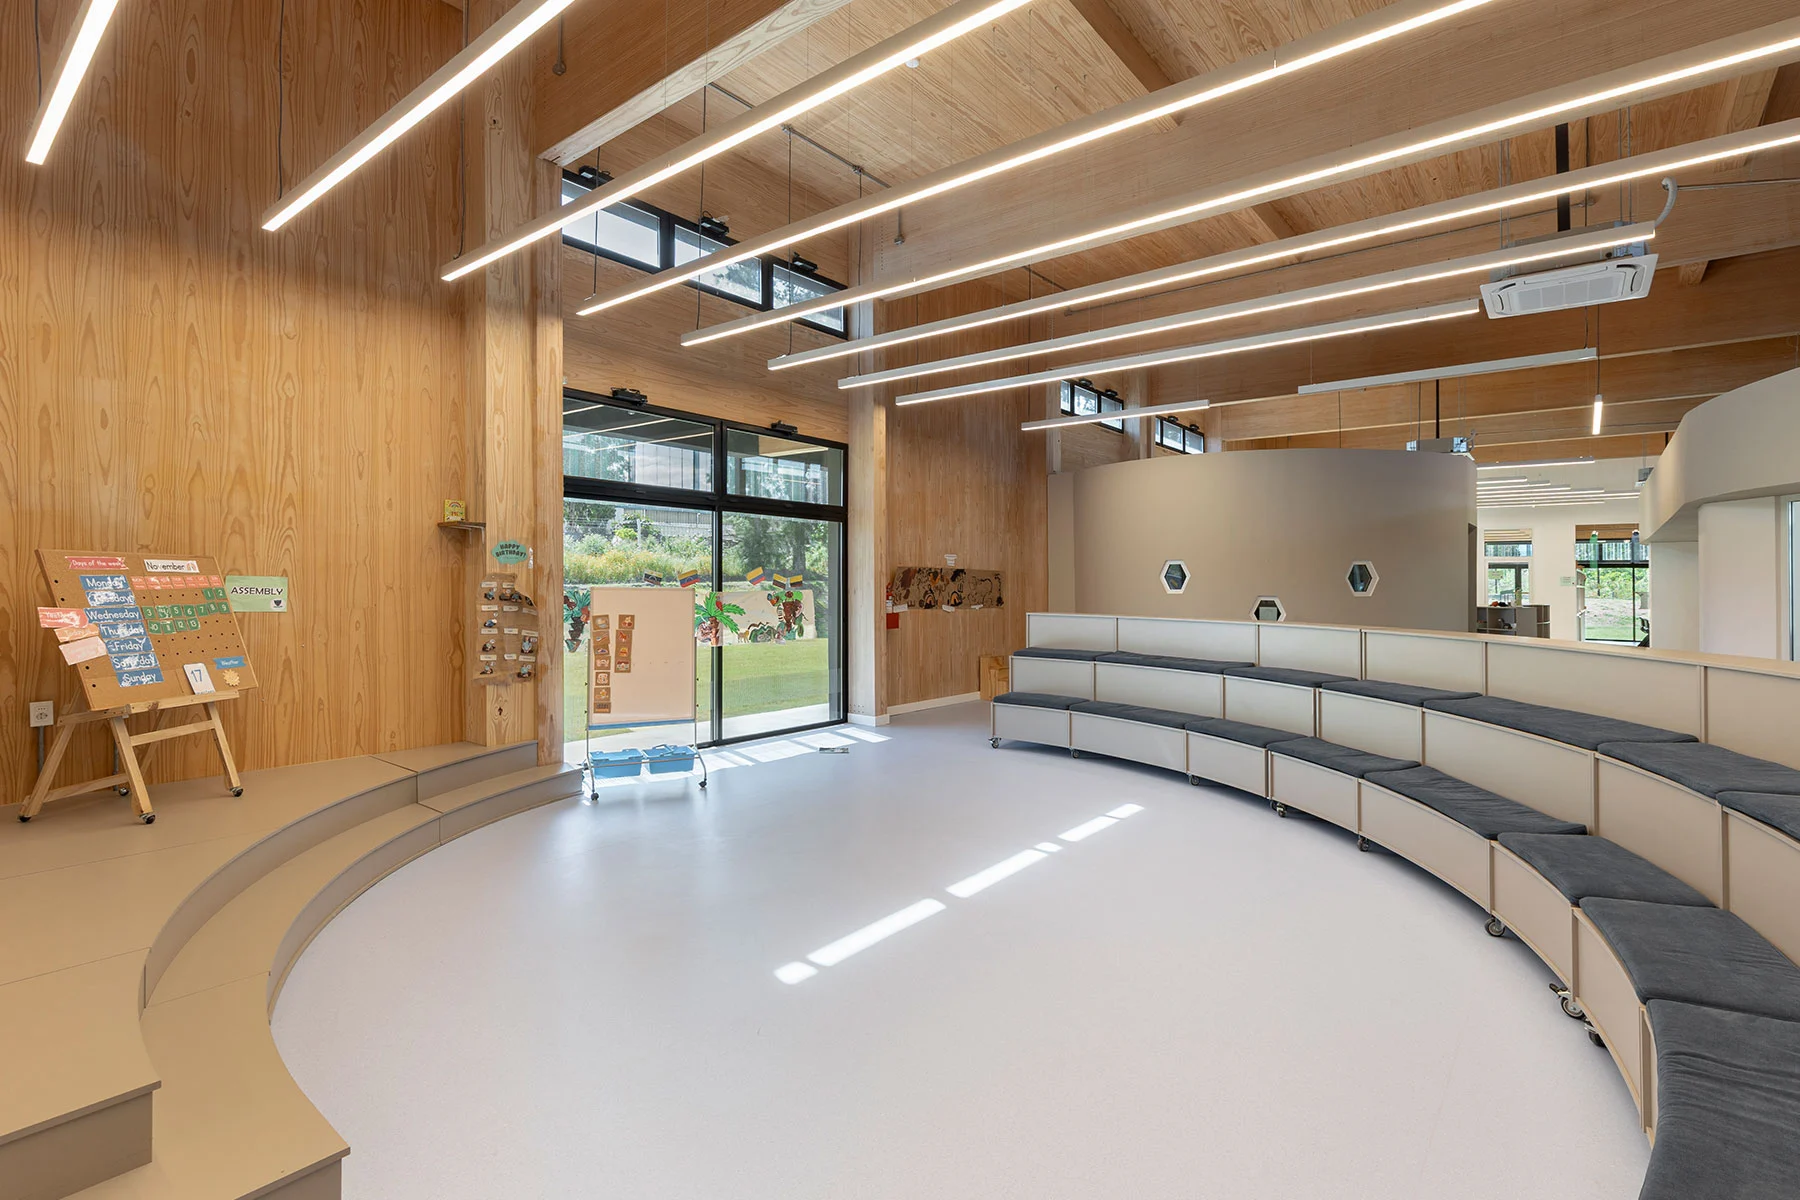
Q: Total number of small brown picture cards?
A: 11